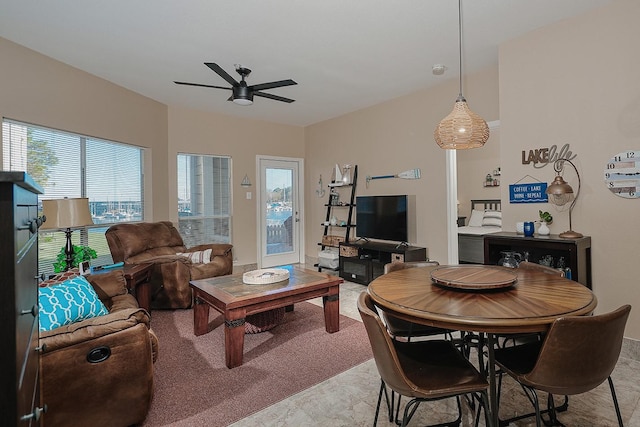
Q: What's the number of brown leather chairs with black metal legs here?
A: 4